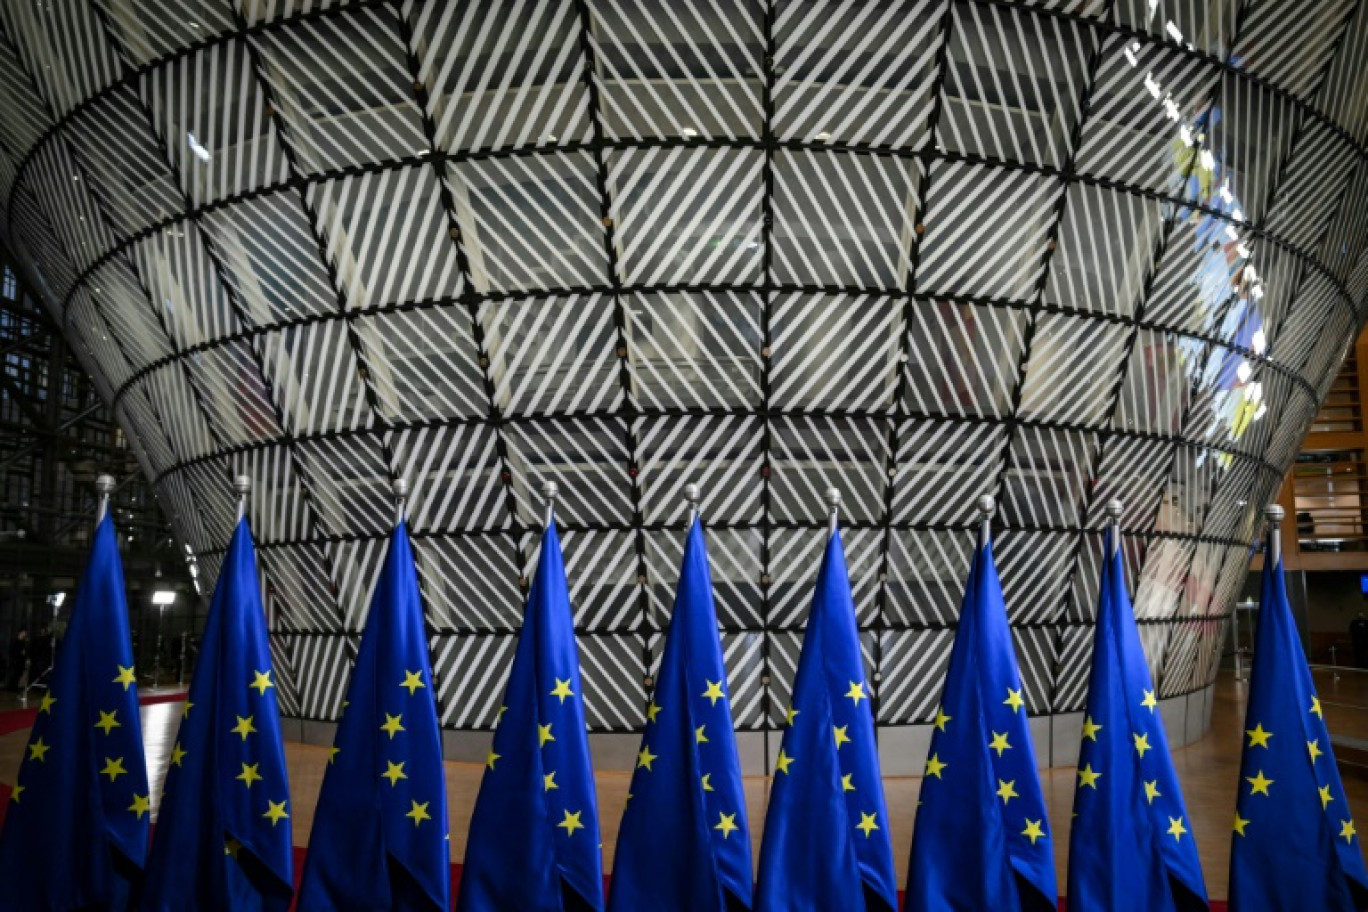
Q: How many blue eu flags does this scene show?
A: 9